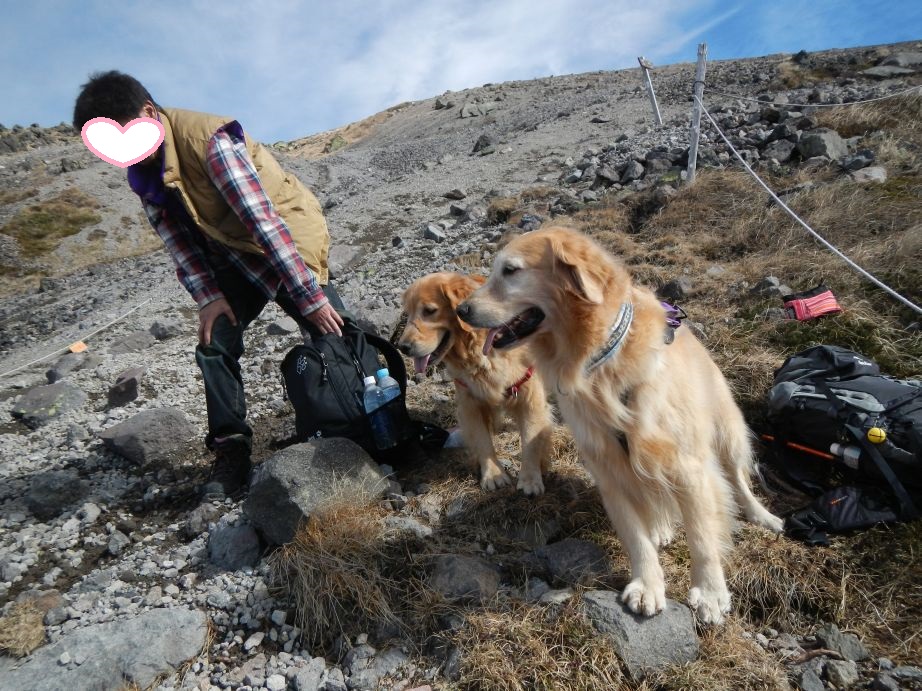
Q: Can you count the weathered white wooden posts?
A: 2